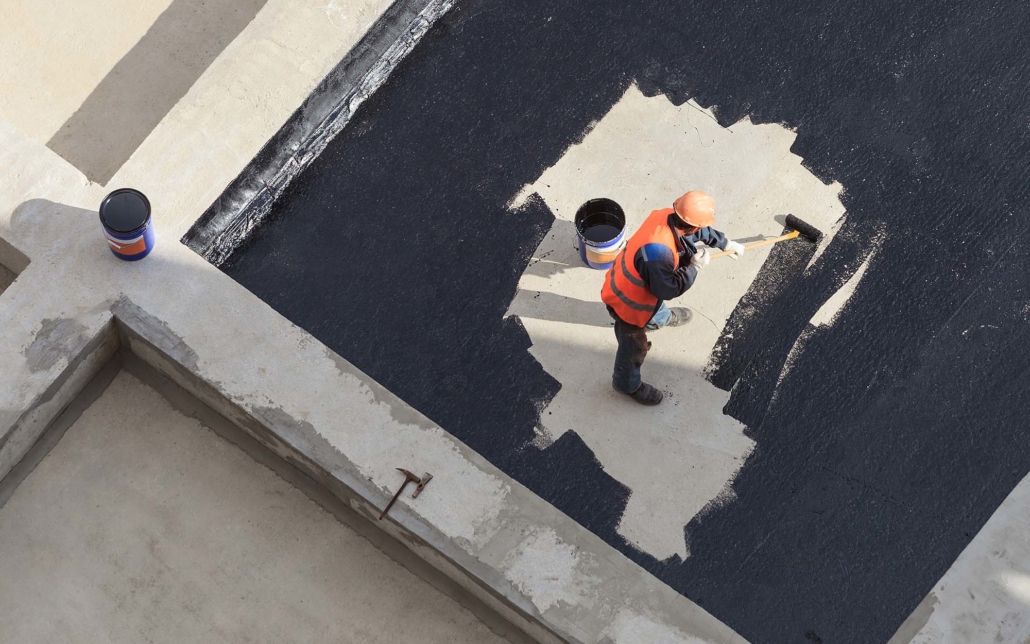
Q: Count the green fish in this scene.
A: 0